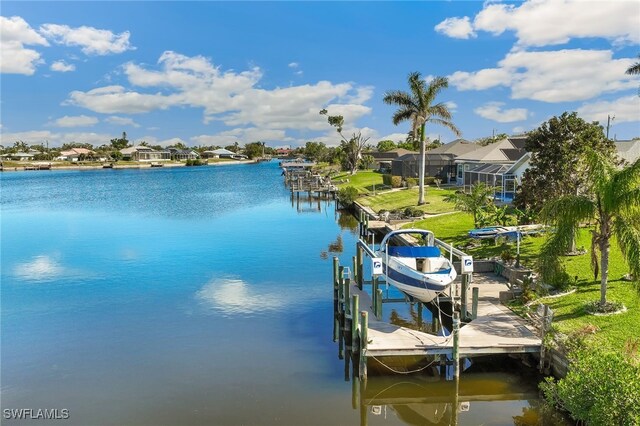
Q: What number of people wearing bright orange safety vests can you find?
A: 0